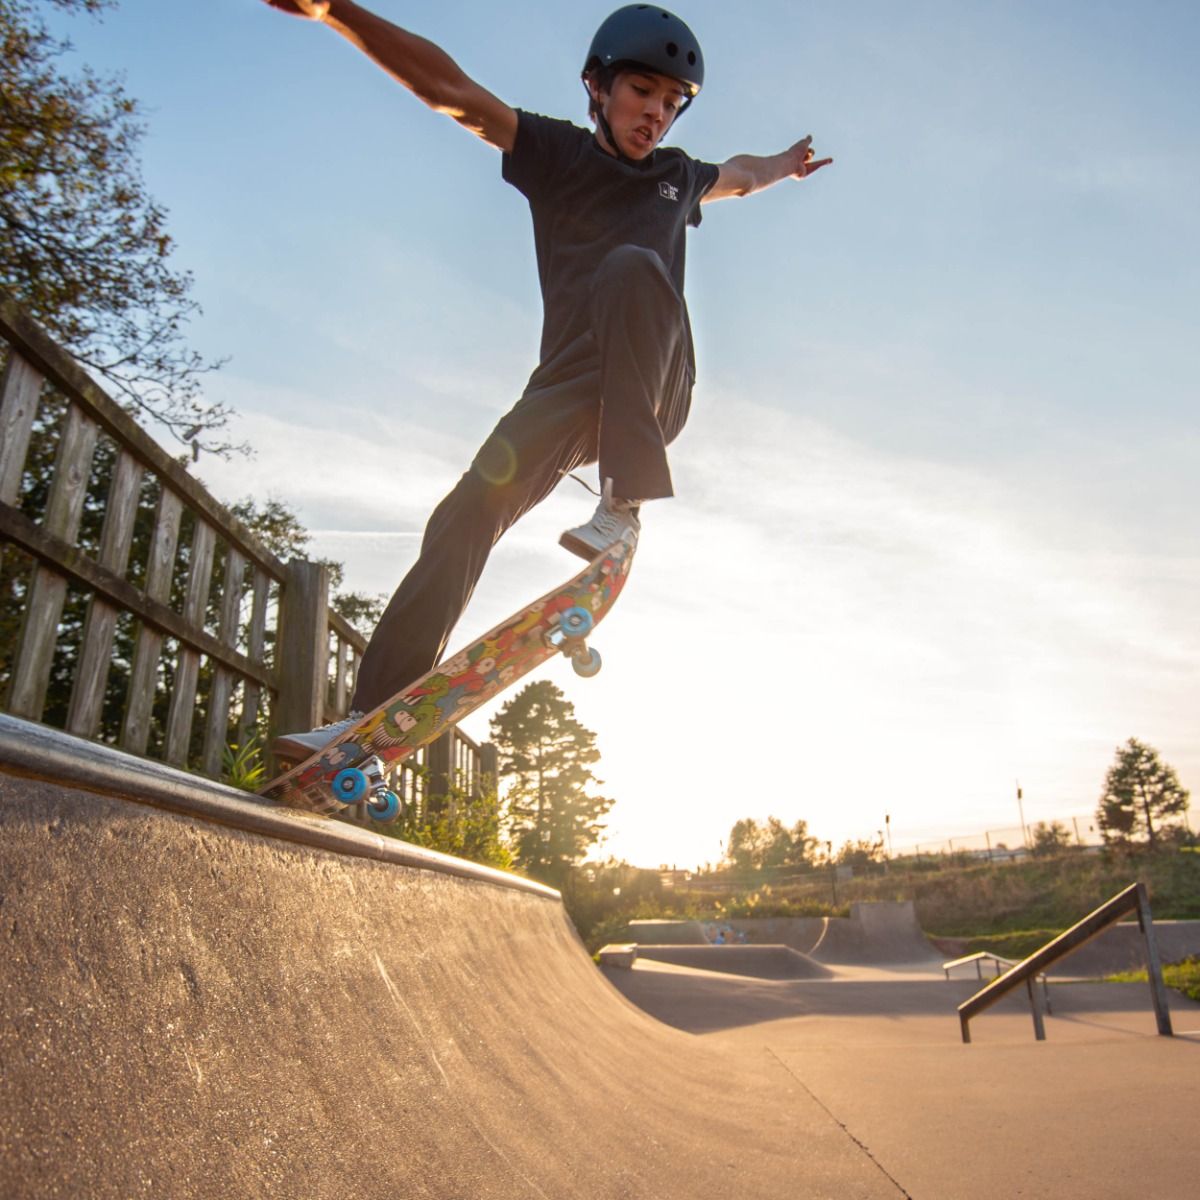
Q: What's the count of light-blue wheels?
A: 4